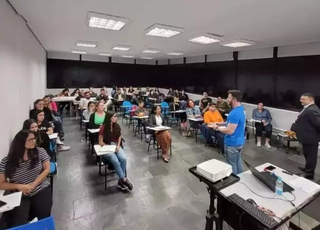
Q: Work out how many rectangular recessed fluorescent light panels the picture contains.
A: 12